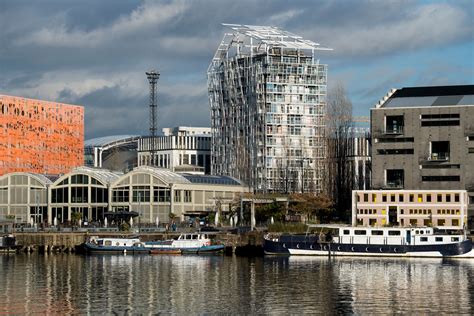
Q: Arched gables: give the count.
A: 3